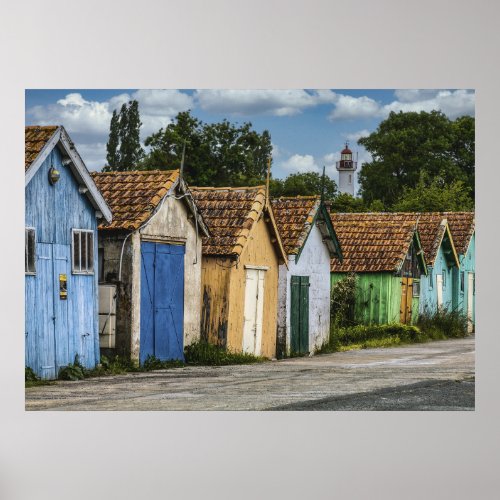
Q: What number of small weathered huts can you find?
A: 7